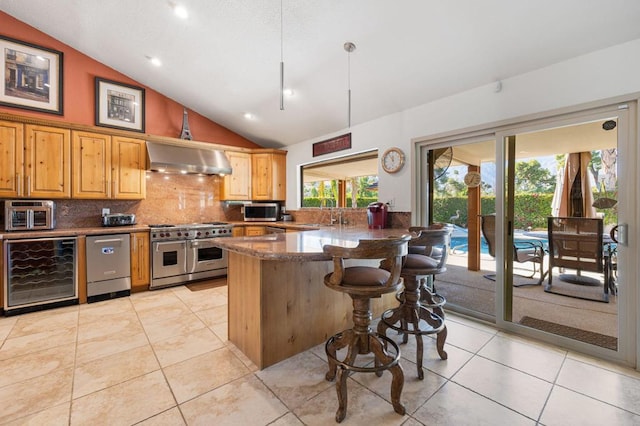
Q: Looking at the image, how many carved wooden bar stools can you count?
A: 3